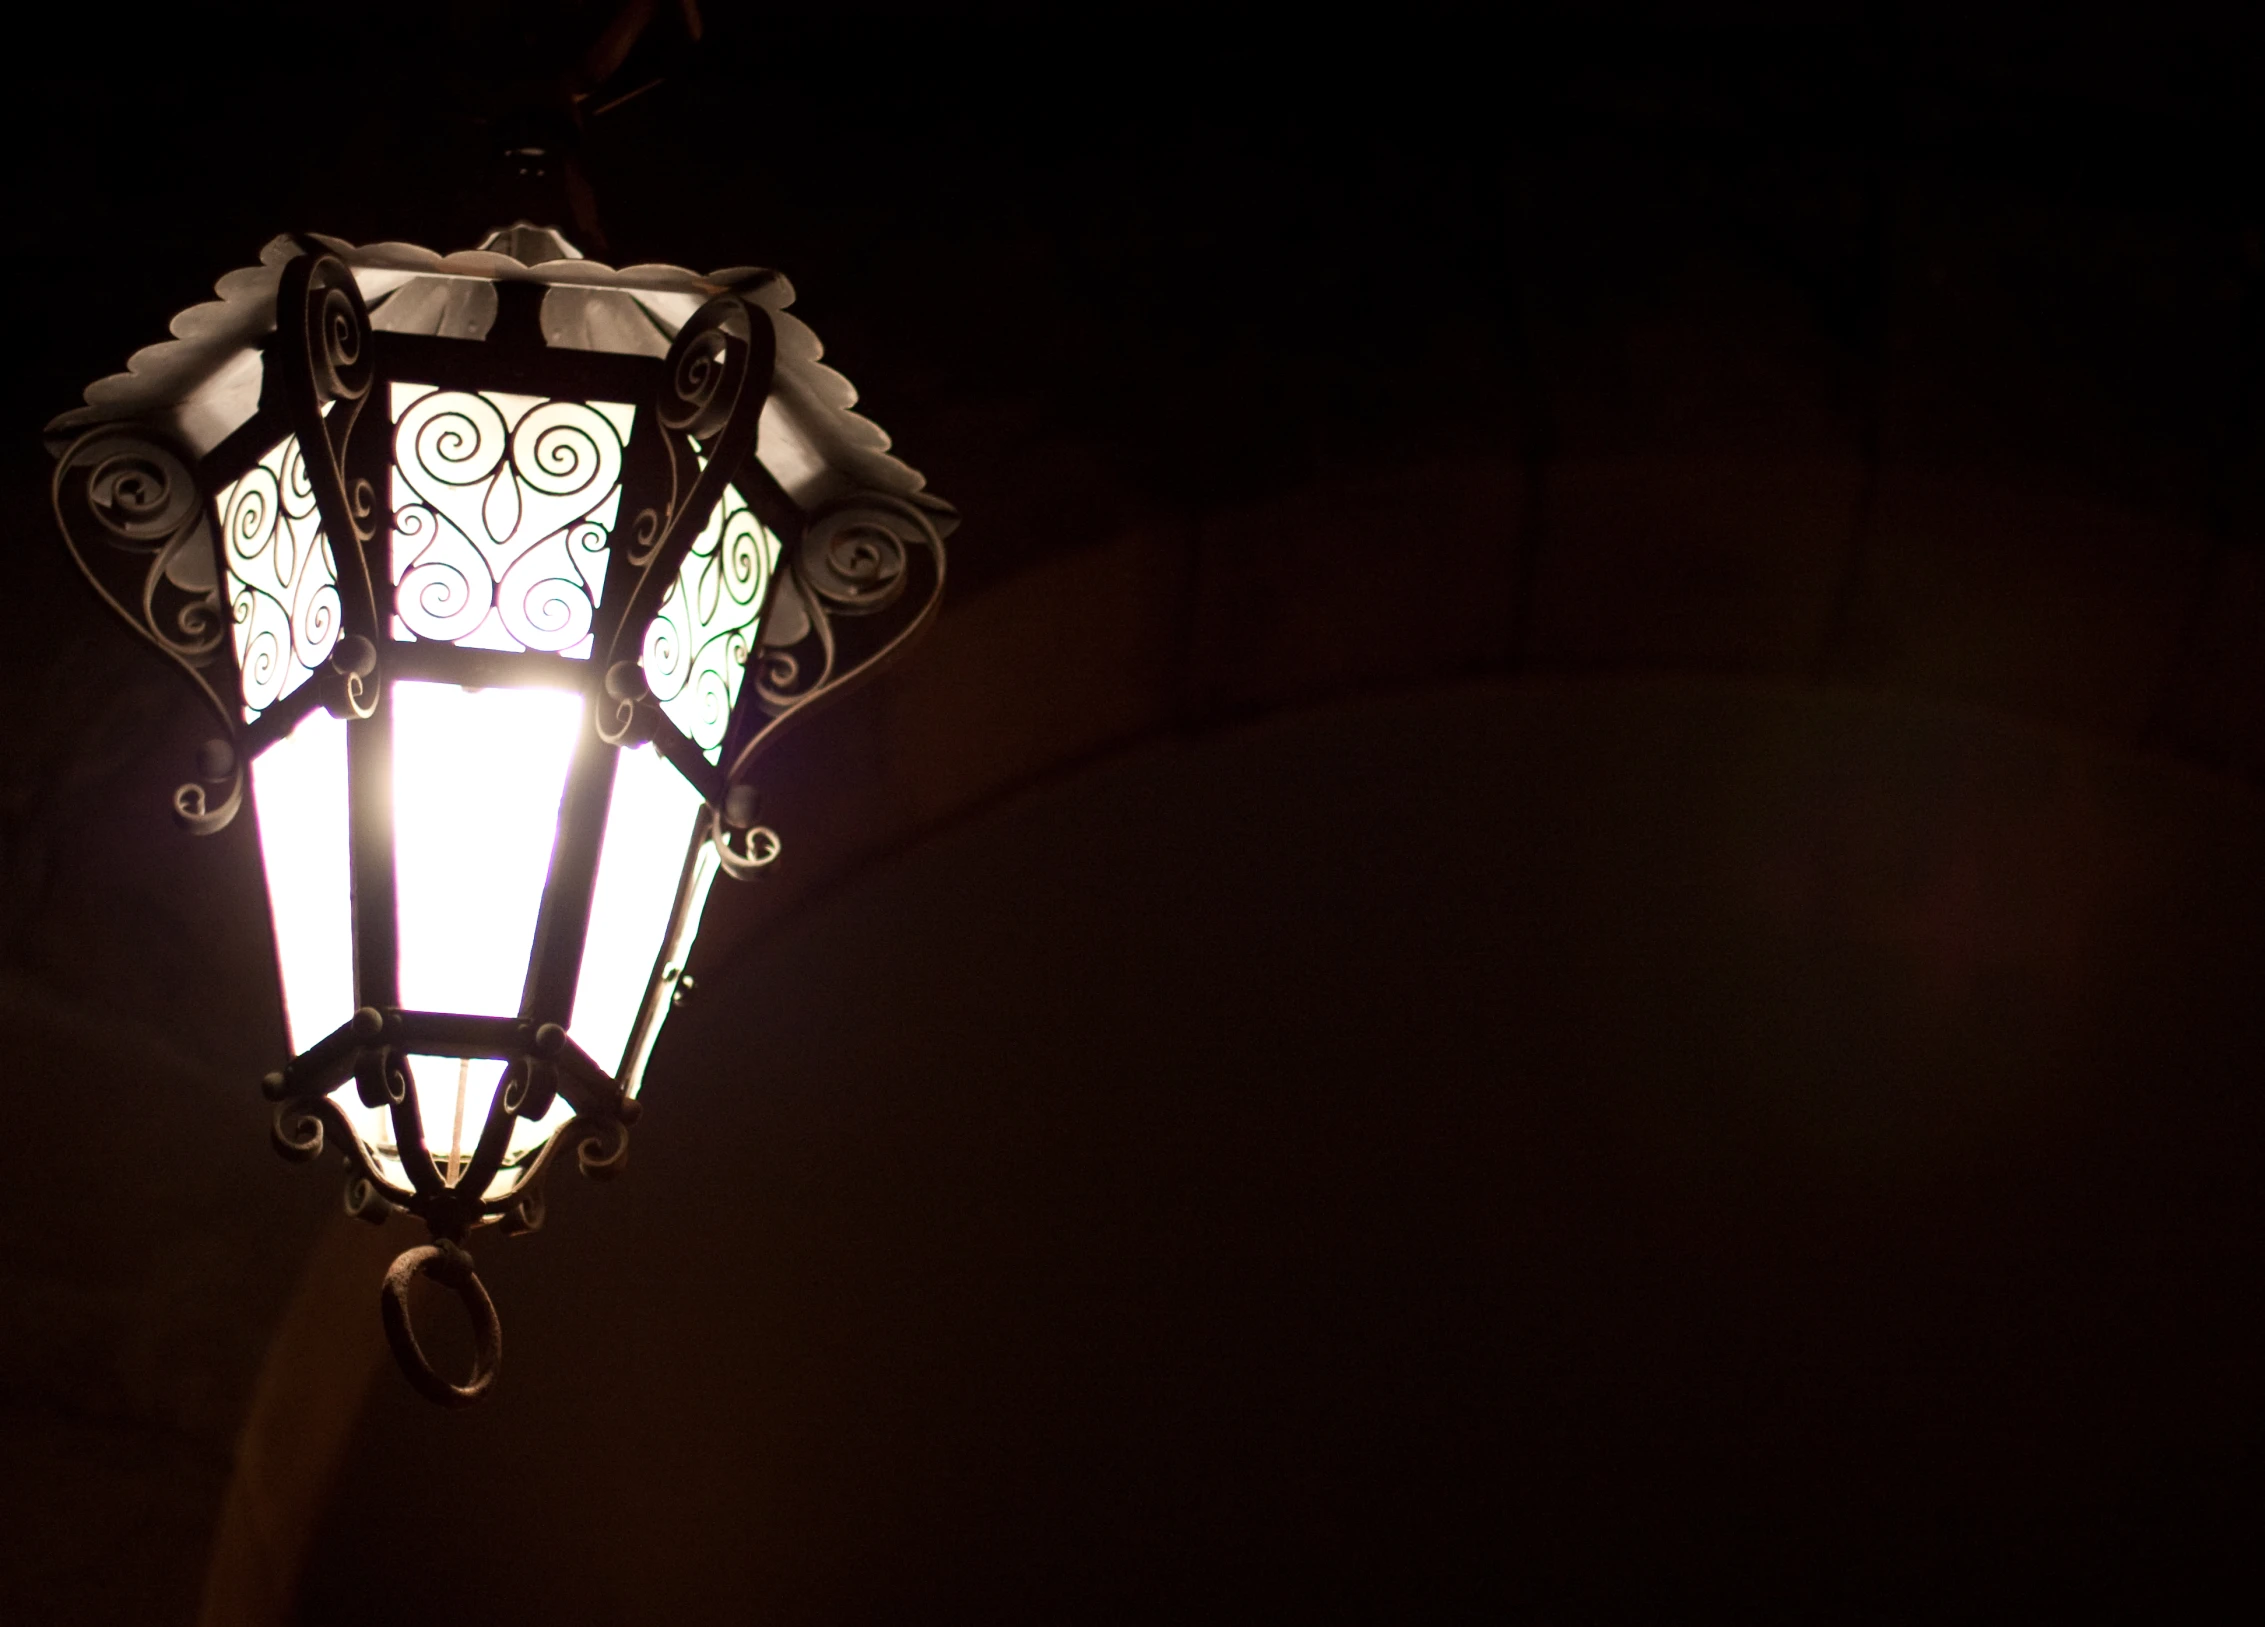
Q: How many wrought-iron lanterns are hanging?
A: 1